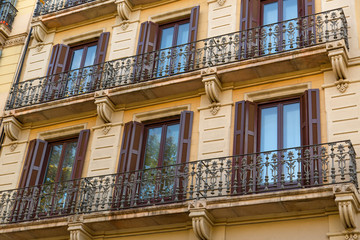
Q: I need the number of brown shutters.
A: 12